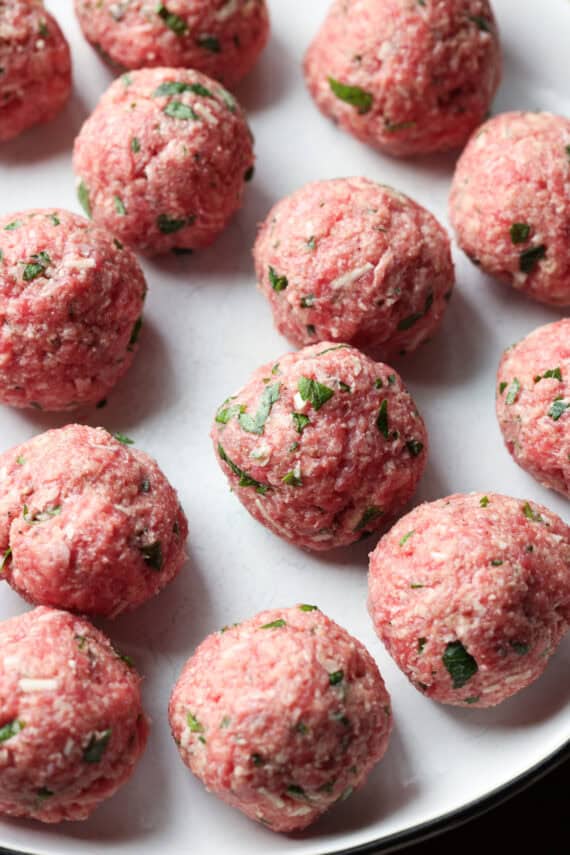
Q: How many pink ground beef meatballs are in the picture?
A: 13